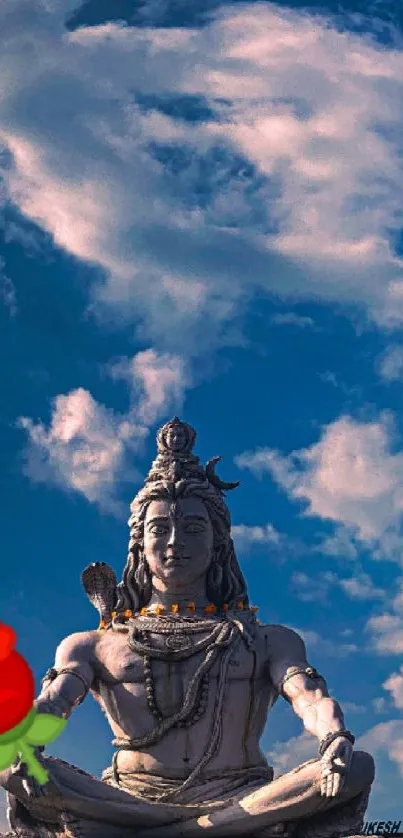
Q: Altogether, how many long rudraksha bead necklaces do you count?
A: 1